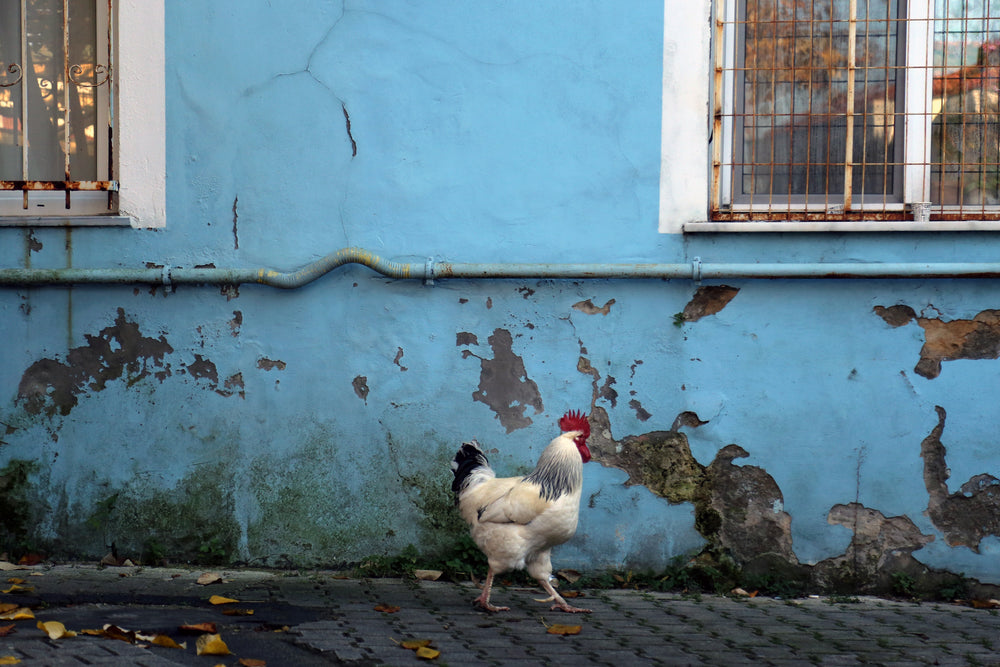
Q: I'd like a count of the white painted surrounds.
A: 2